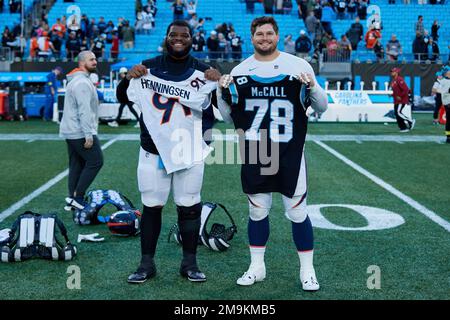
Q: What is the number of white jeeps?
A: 0